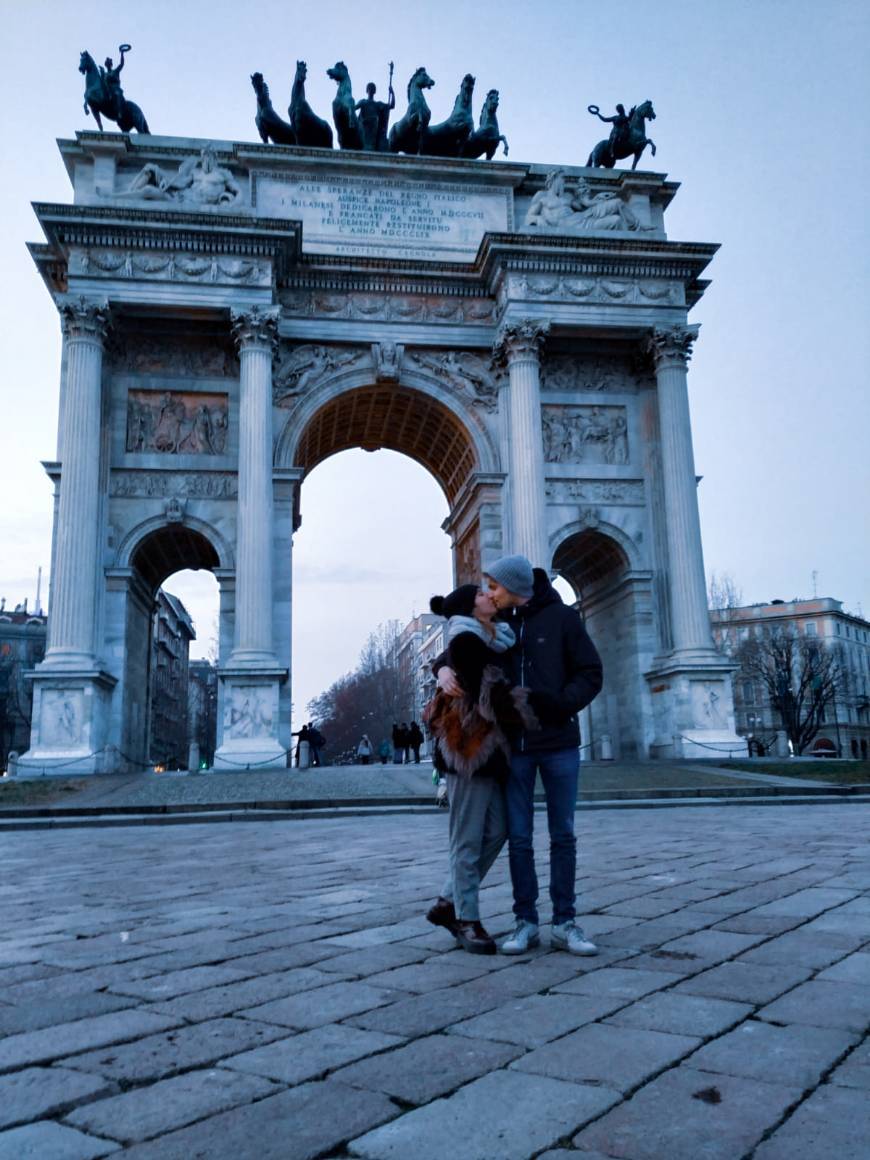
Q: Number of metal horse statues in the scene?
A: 8